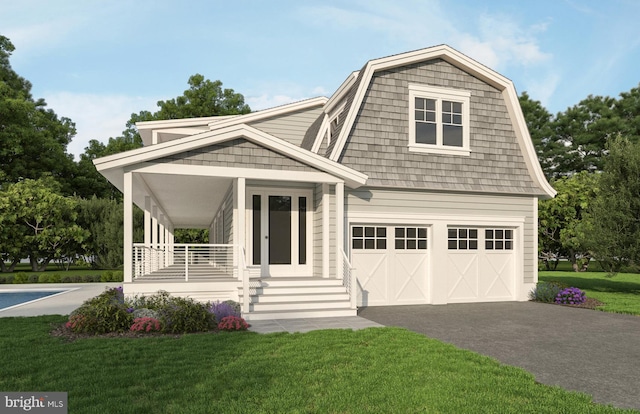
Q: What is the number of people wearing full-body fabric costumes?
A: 0